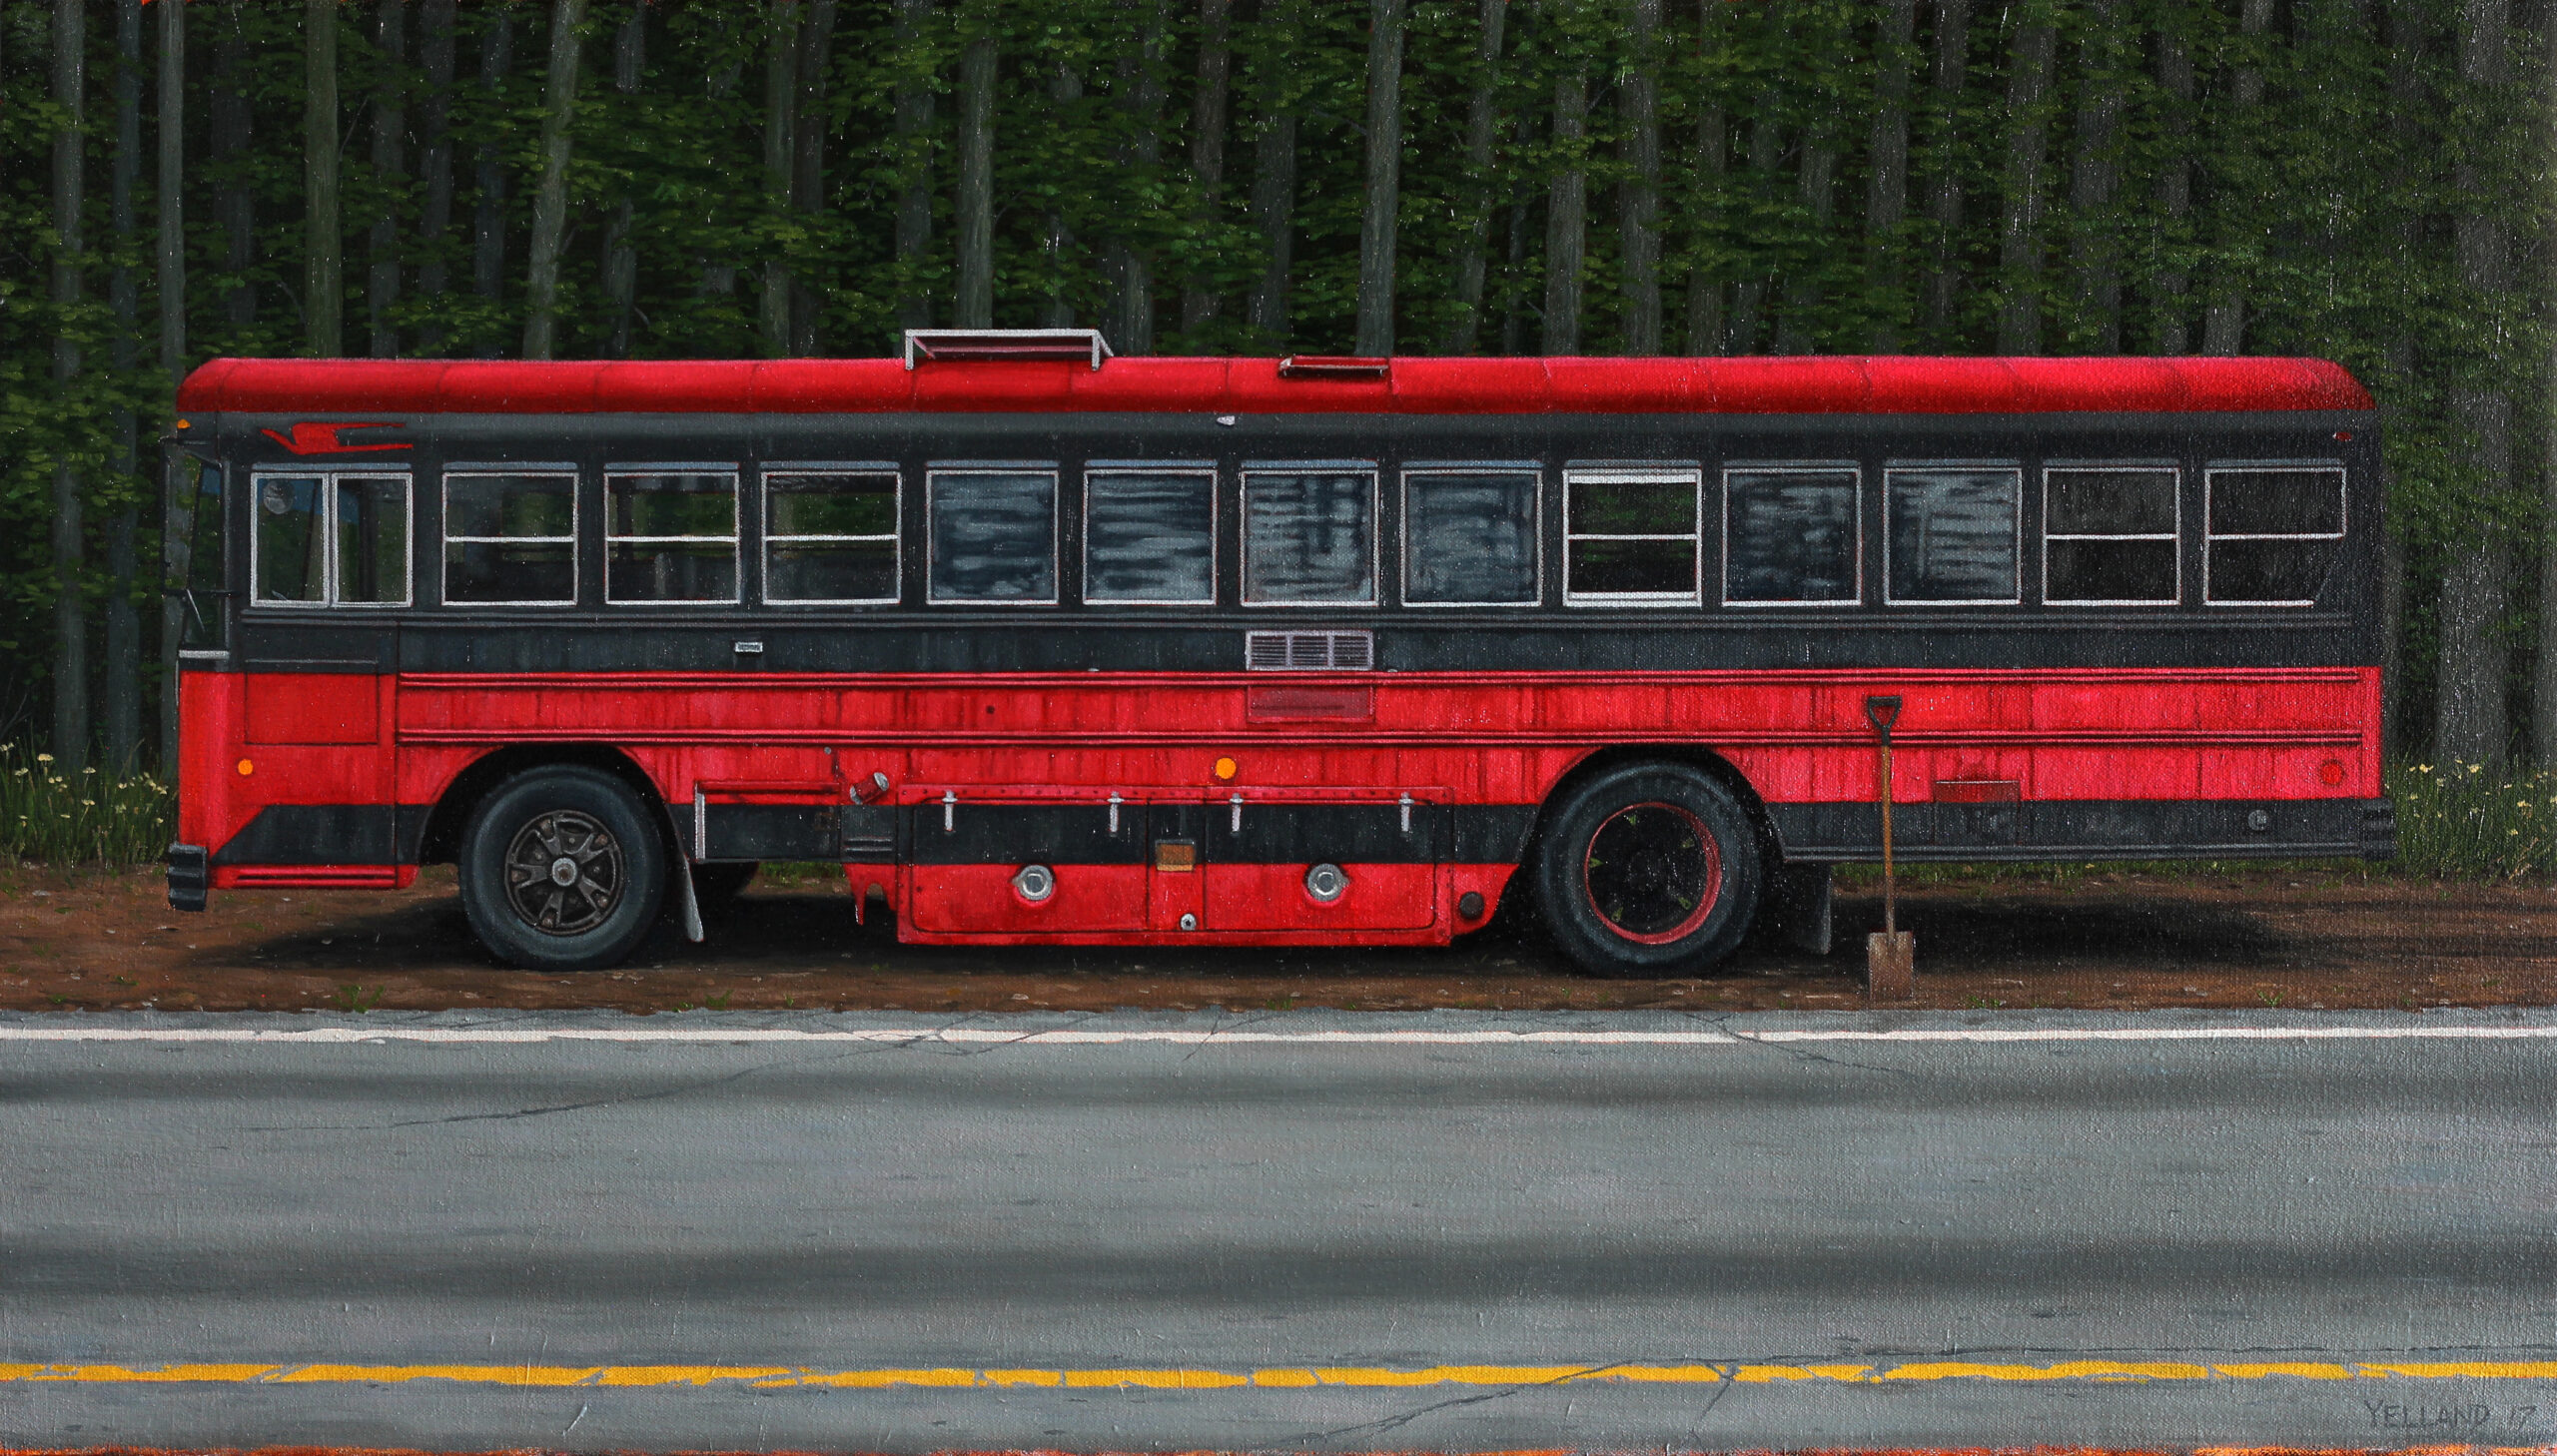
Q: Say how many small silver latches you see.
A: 4